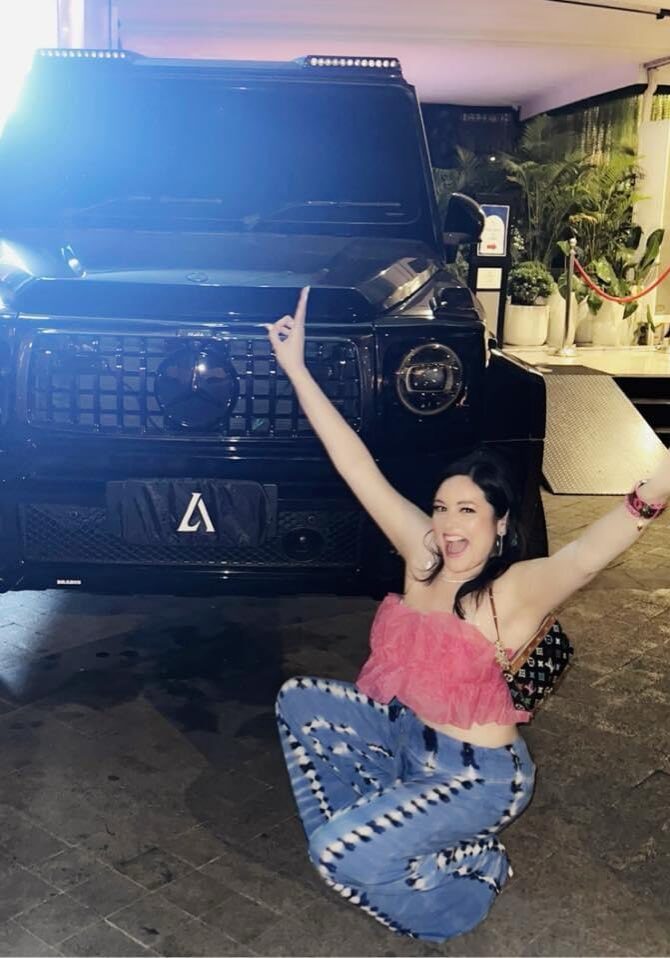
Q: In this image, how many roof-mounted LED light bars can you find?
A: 2